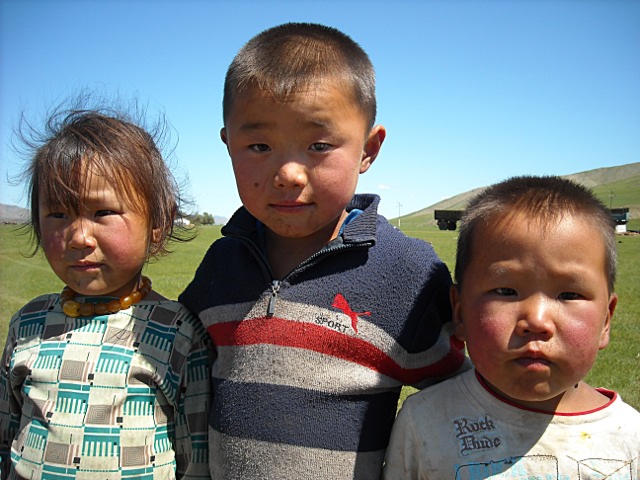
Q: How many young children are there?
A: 3